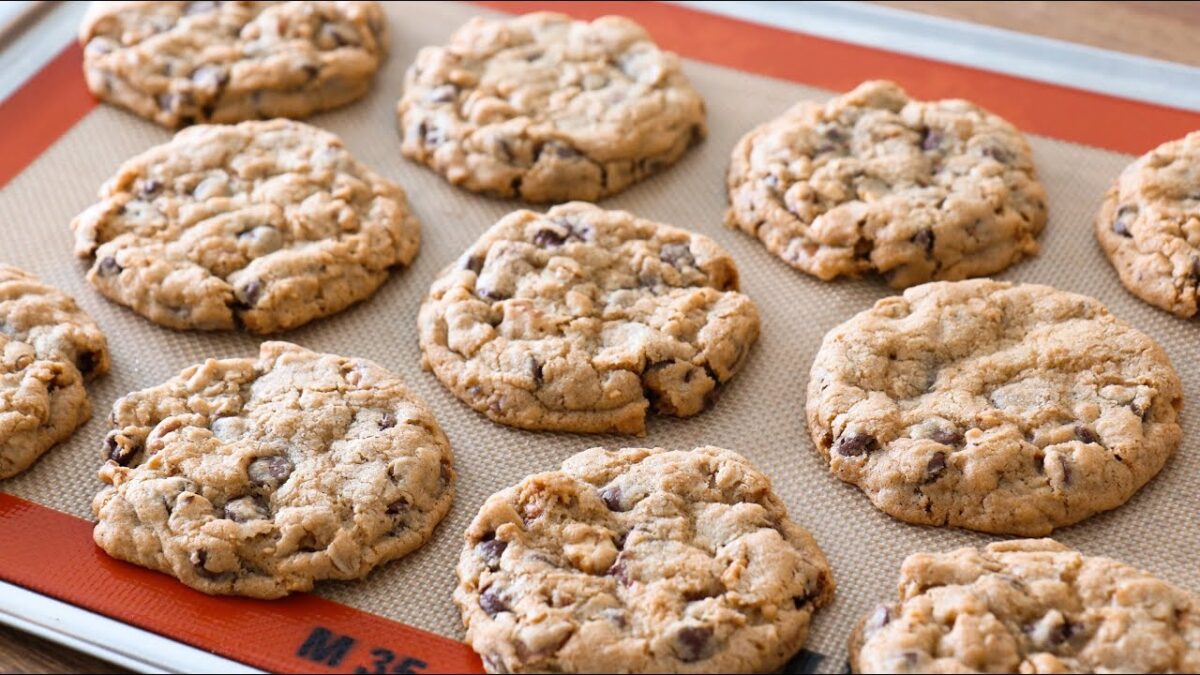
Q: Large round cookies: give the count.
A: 11